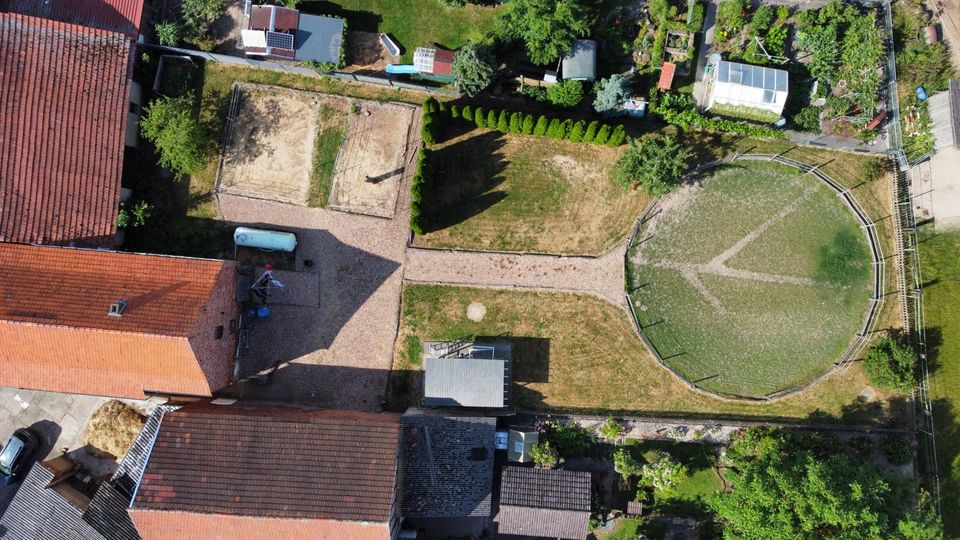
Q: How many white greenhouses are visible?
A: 1